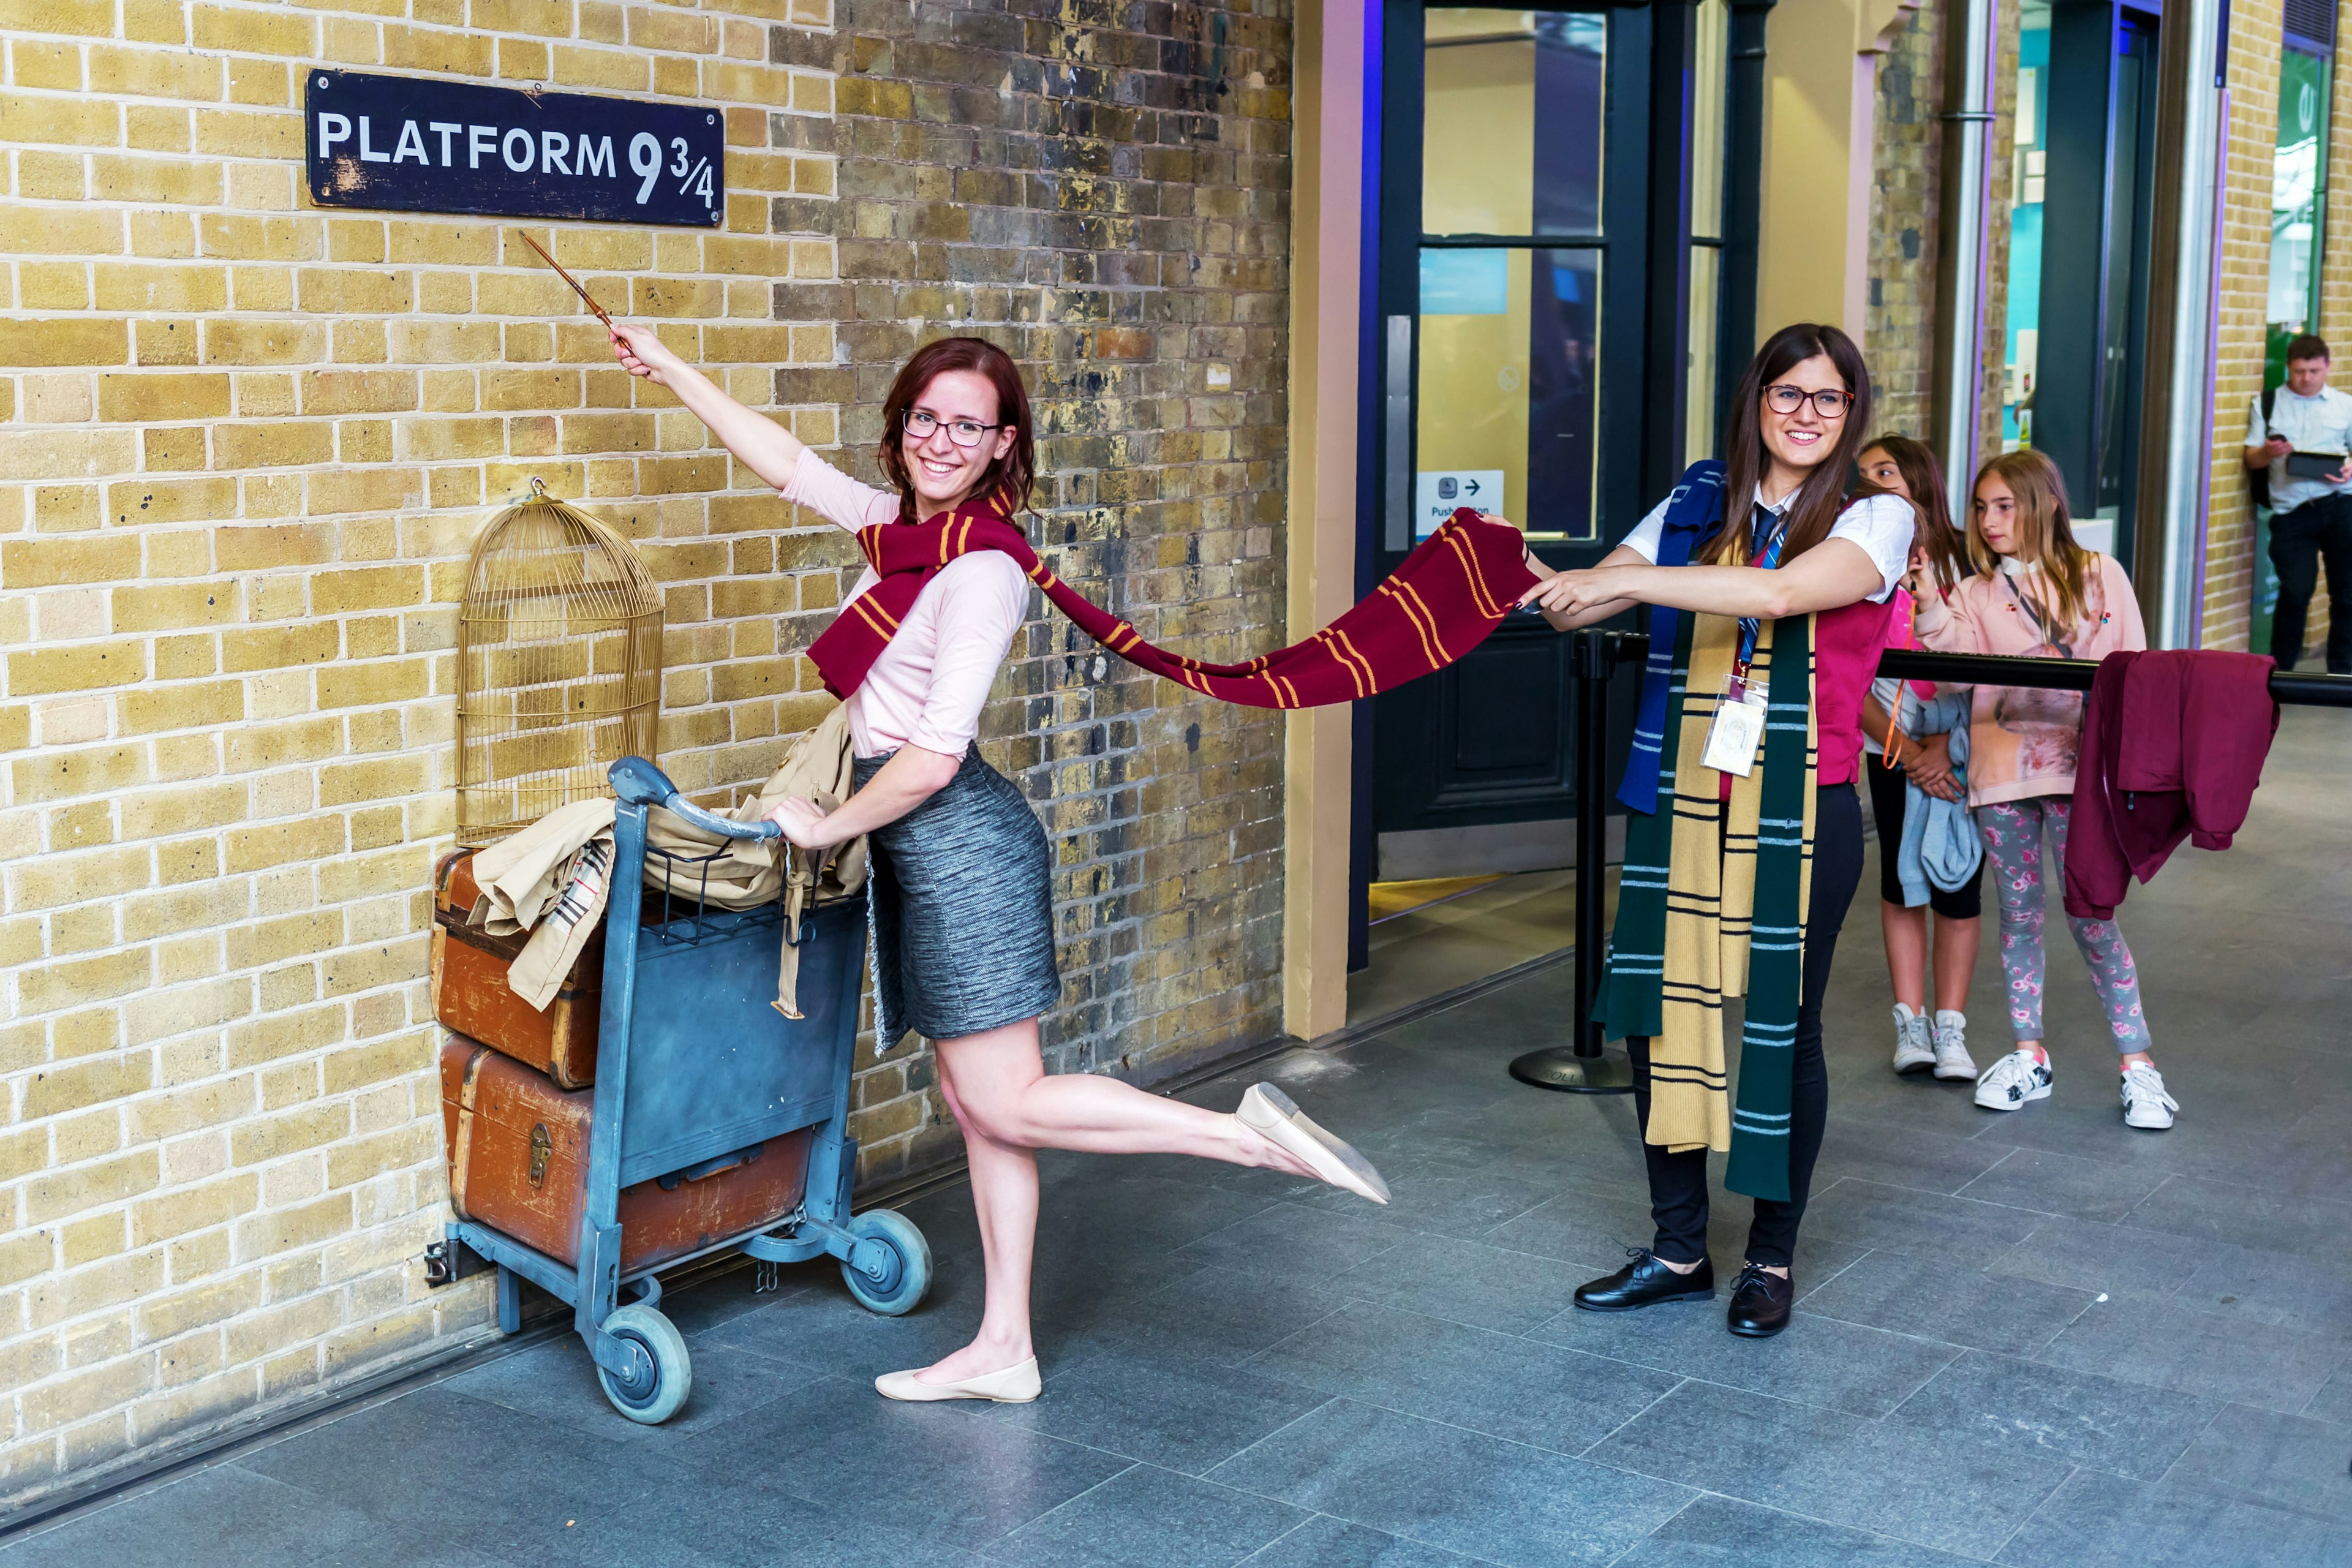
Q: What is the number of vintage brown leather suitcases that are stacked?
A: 2